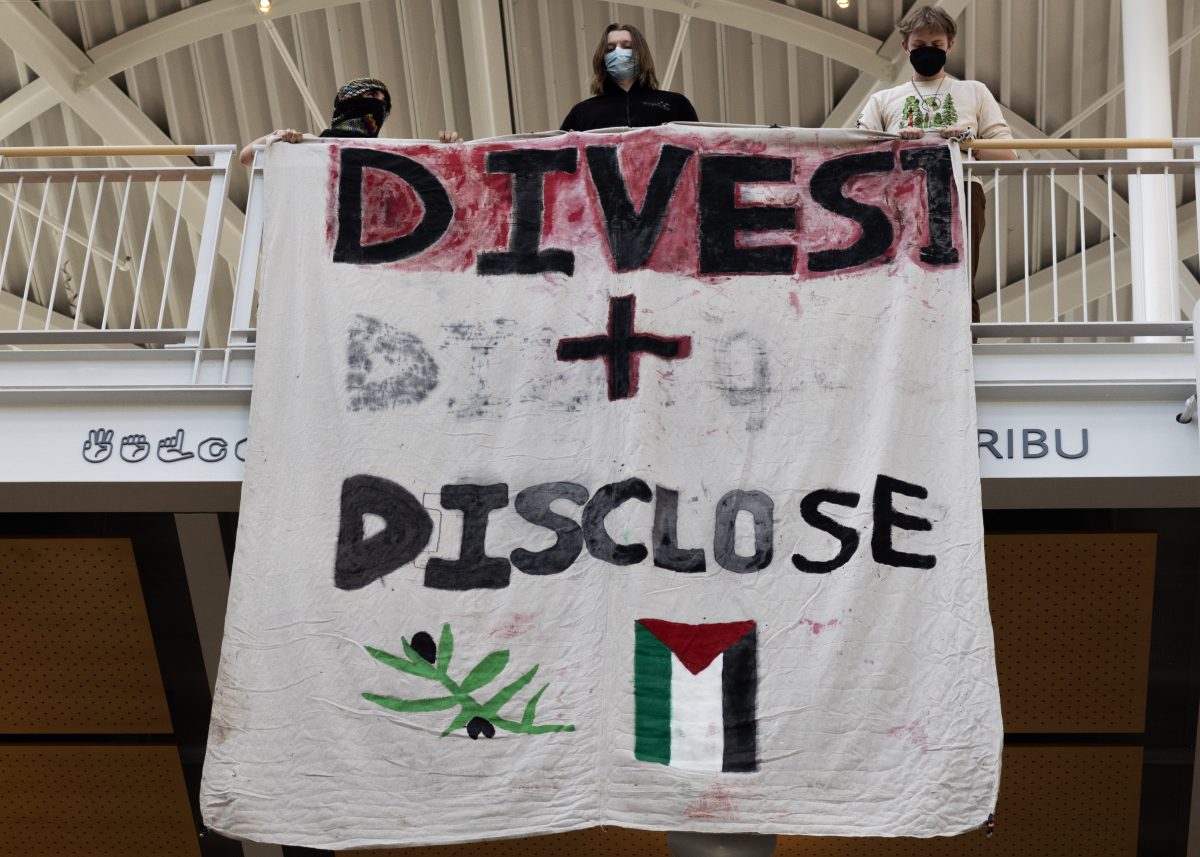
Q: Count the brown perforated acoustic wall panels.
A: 4